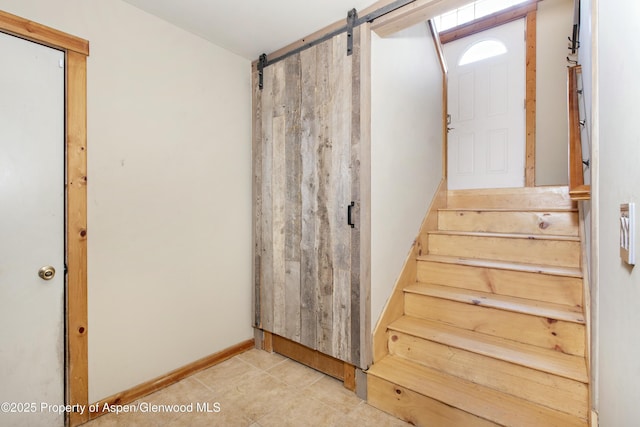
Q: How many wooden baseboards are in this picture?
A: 1